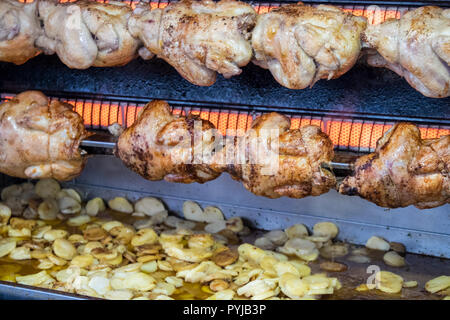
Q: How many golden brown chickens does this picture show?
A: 4